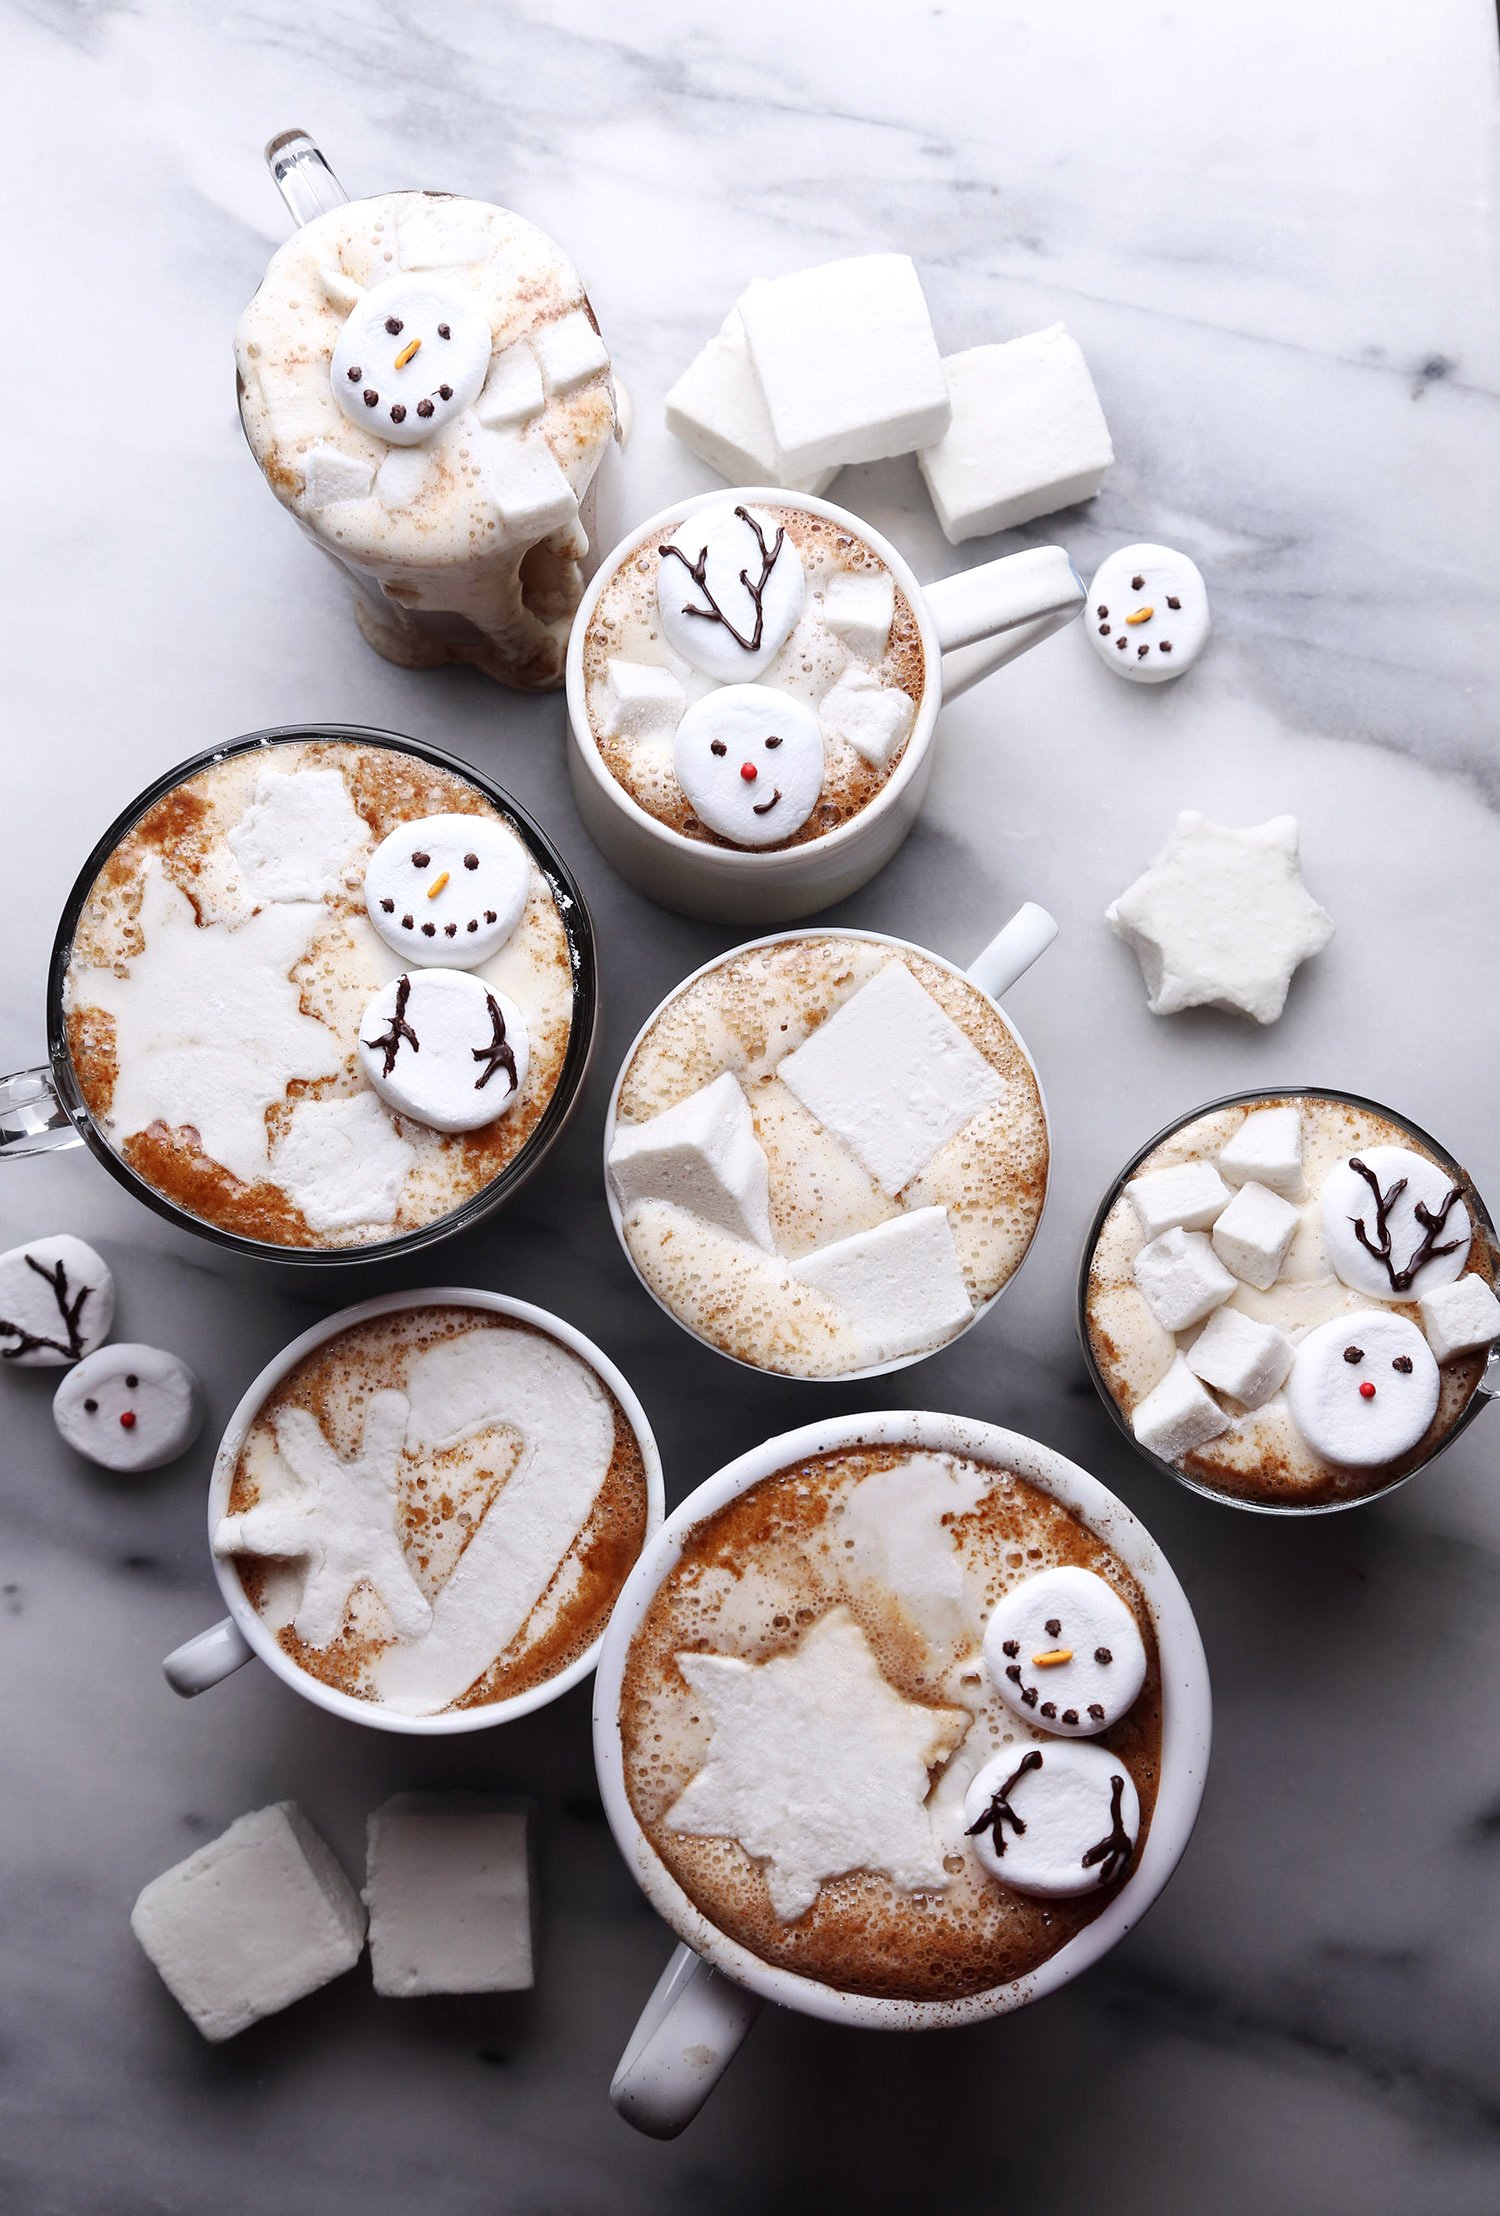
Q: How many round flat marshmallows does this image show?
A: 12